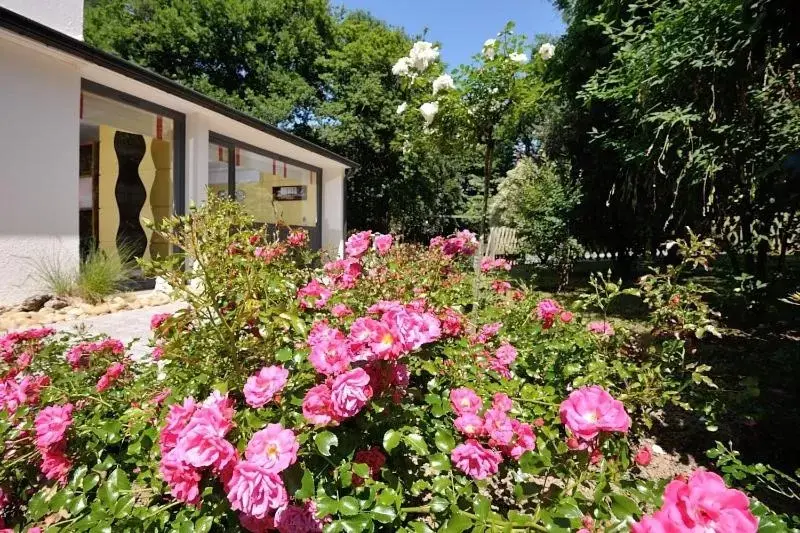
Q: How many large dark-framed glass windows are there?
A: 2